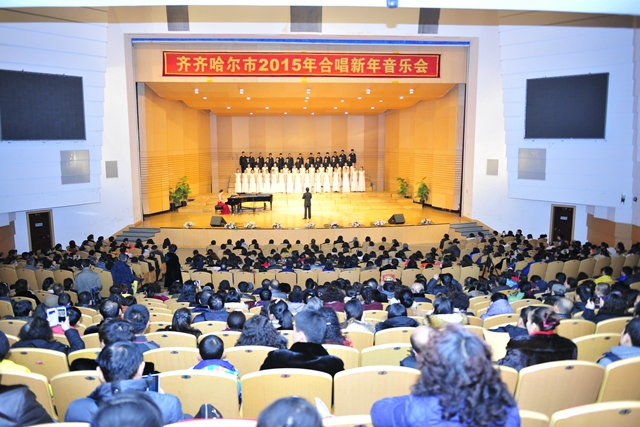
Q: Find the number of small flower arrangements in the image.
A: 9